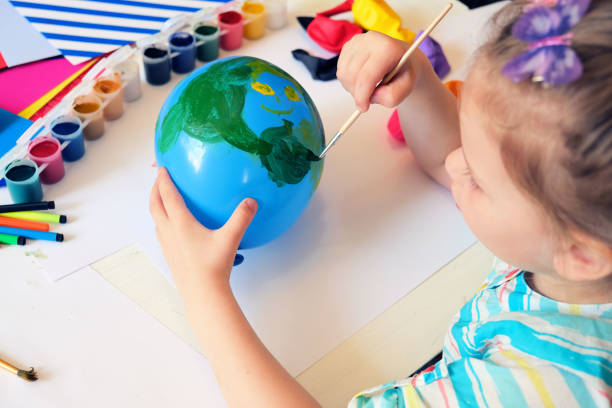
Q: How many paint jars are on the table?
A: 12